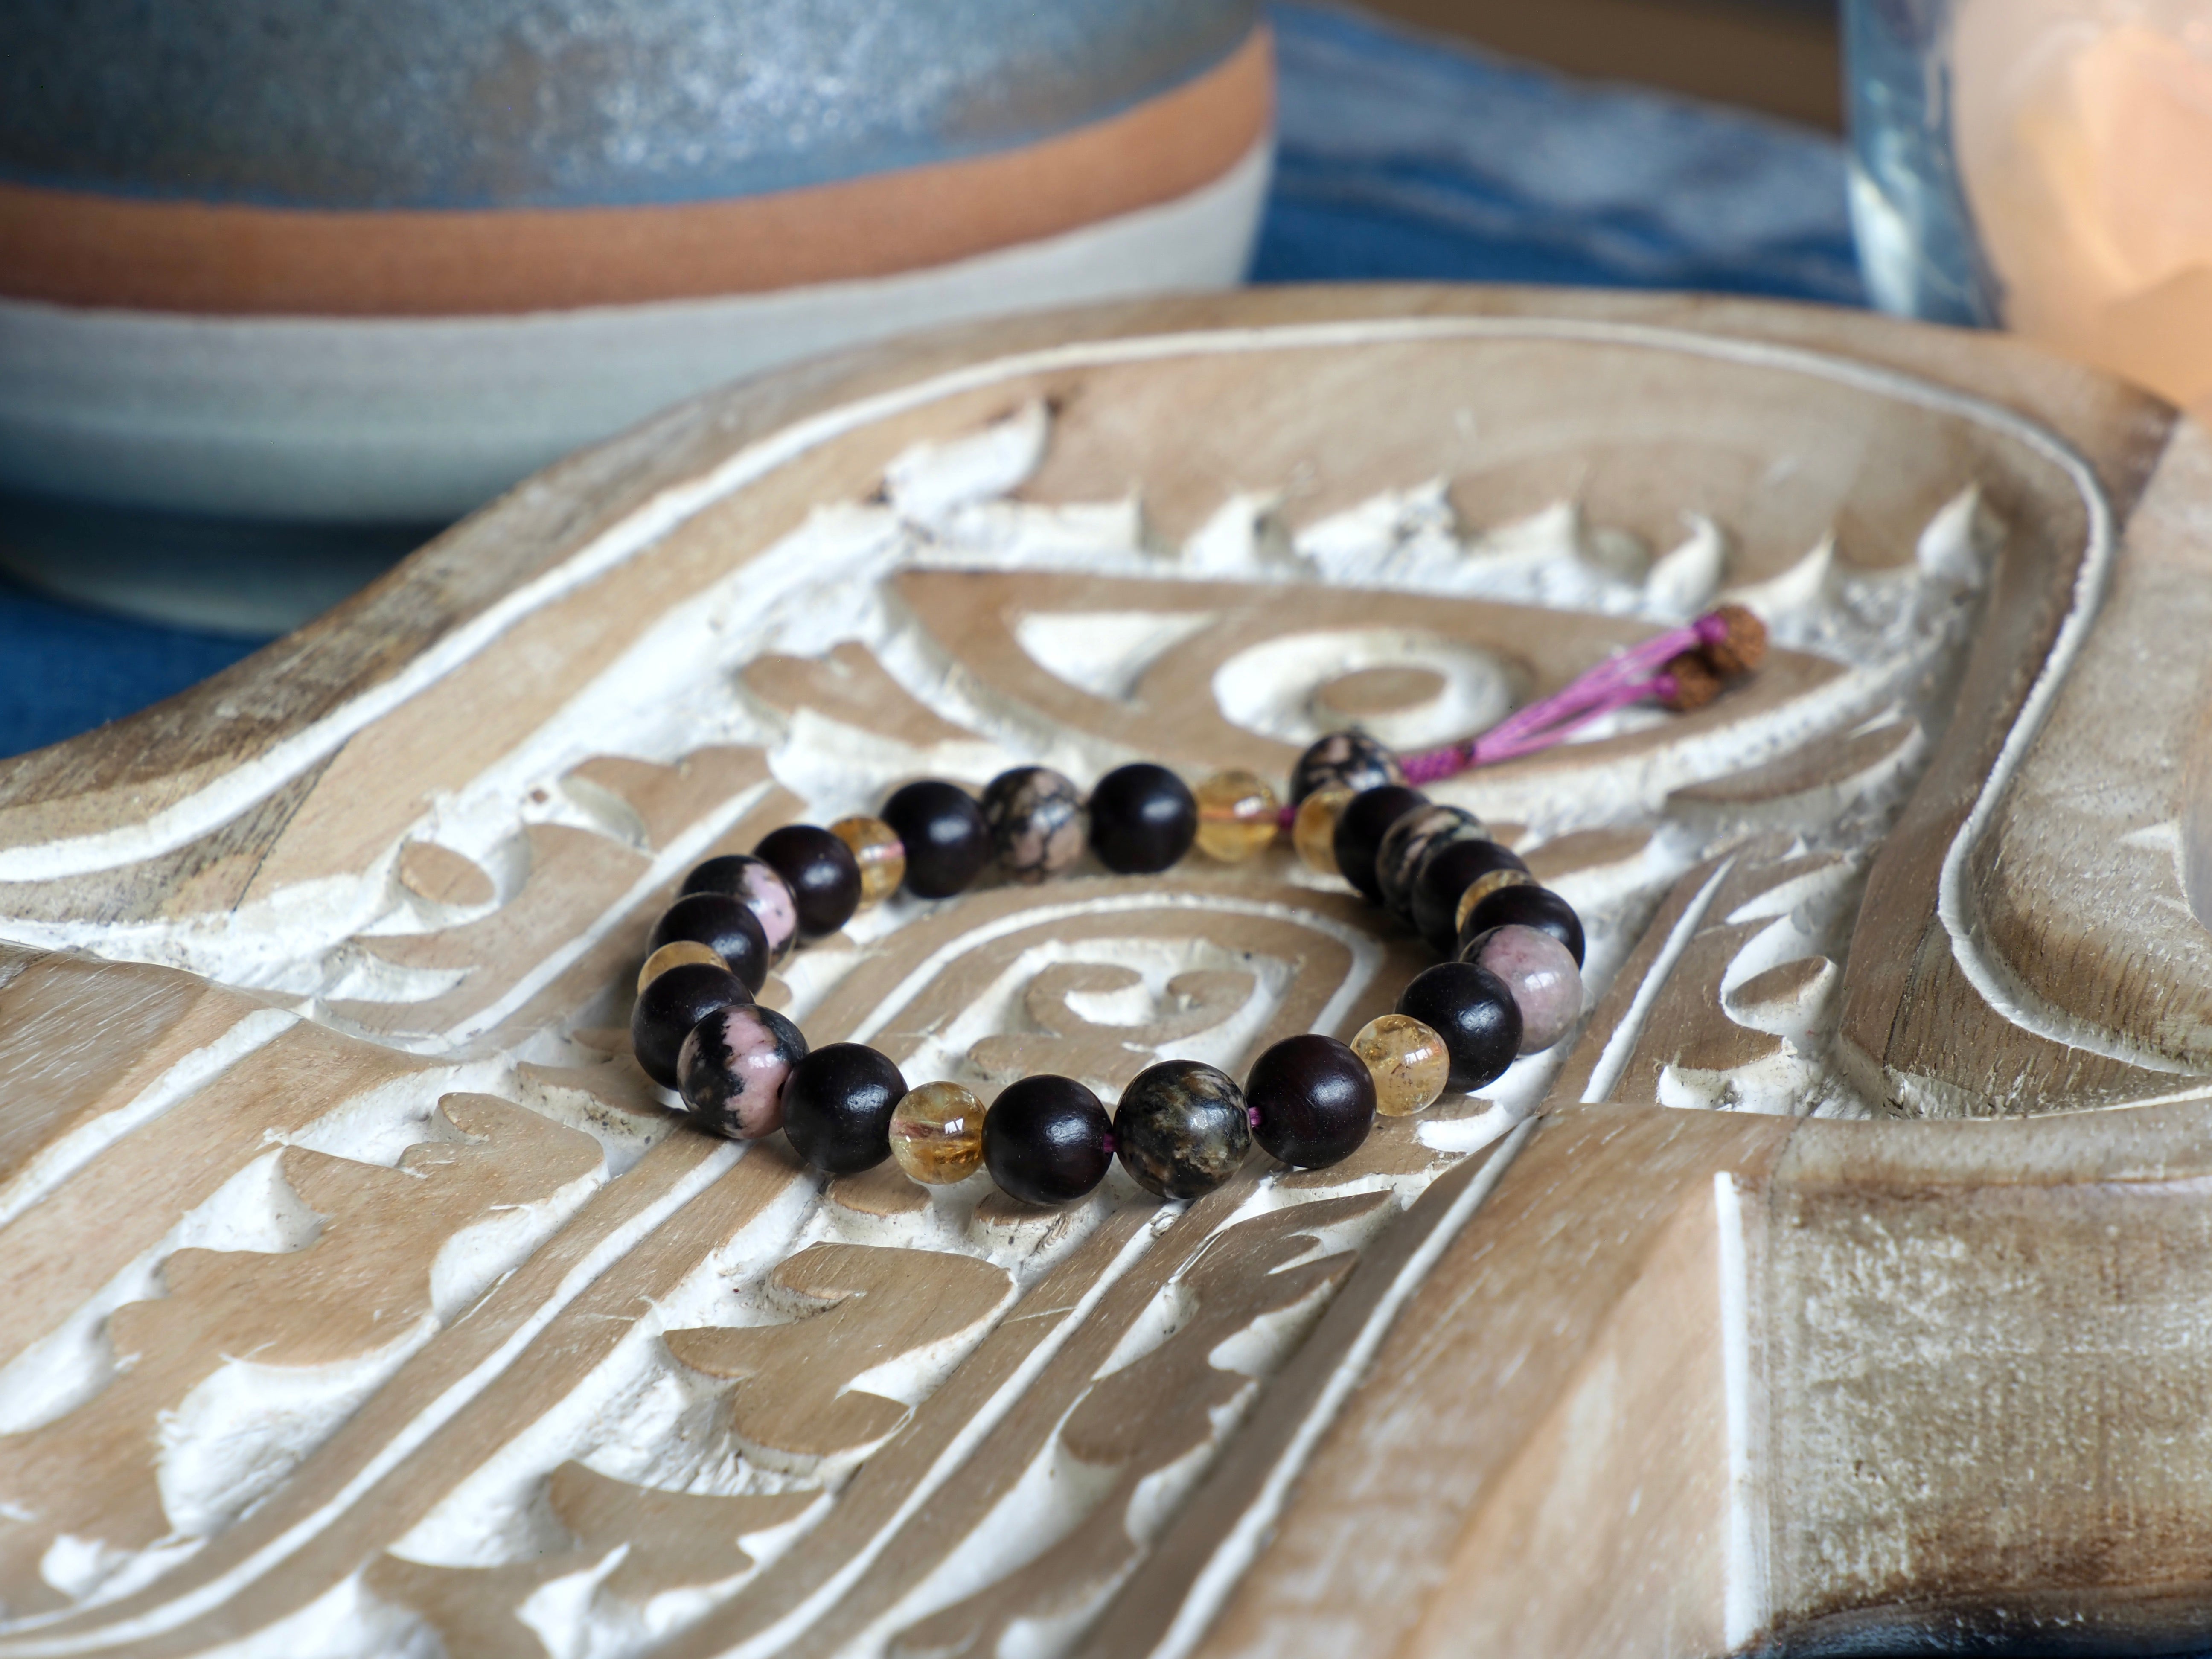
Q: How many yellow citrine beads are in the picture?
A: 7